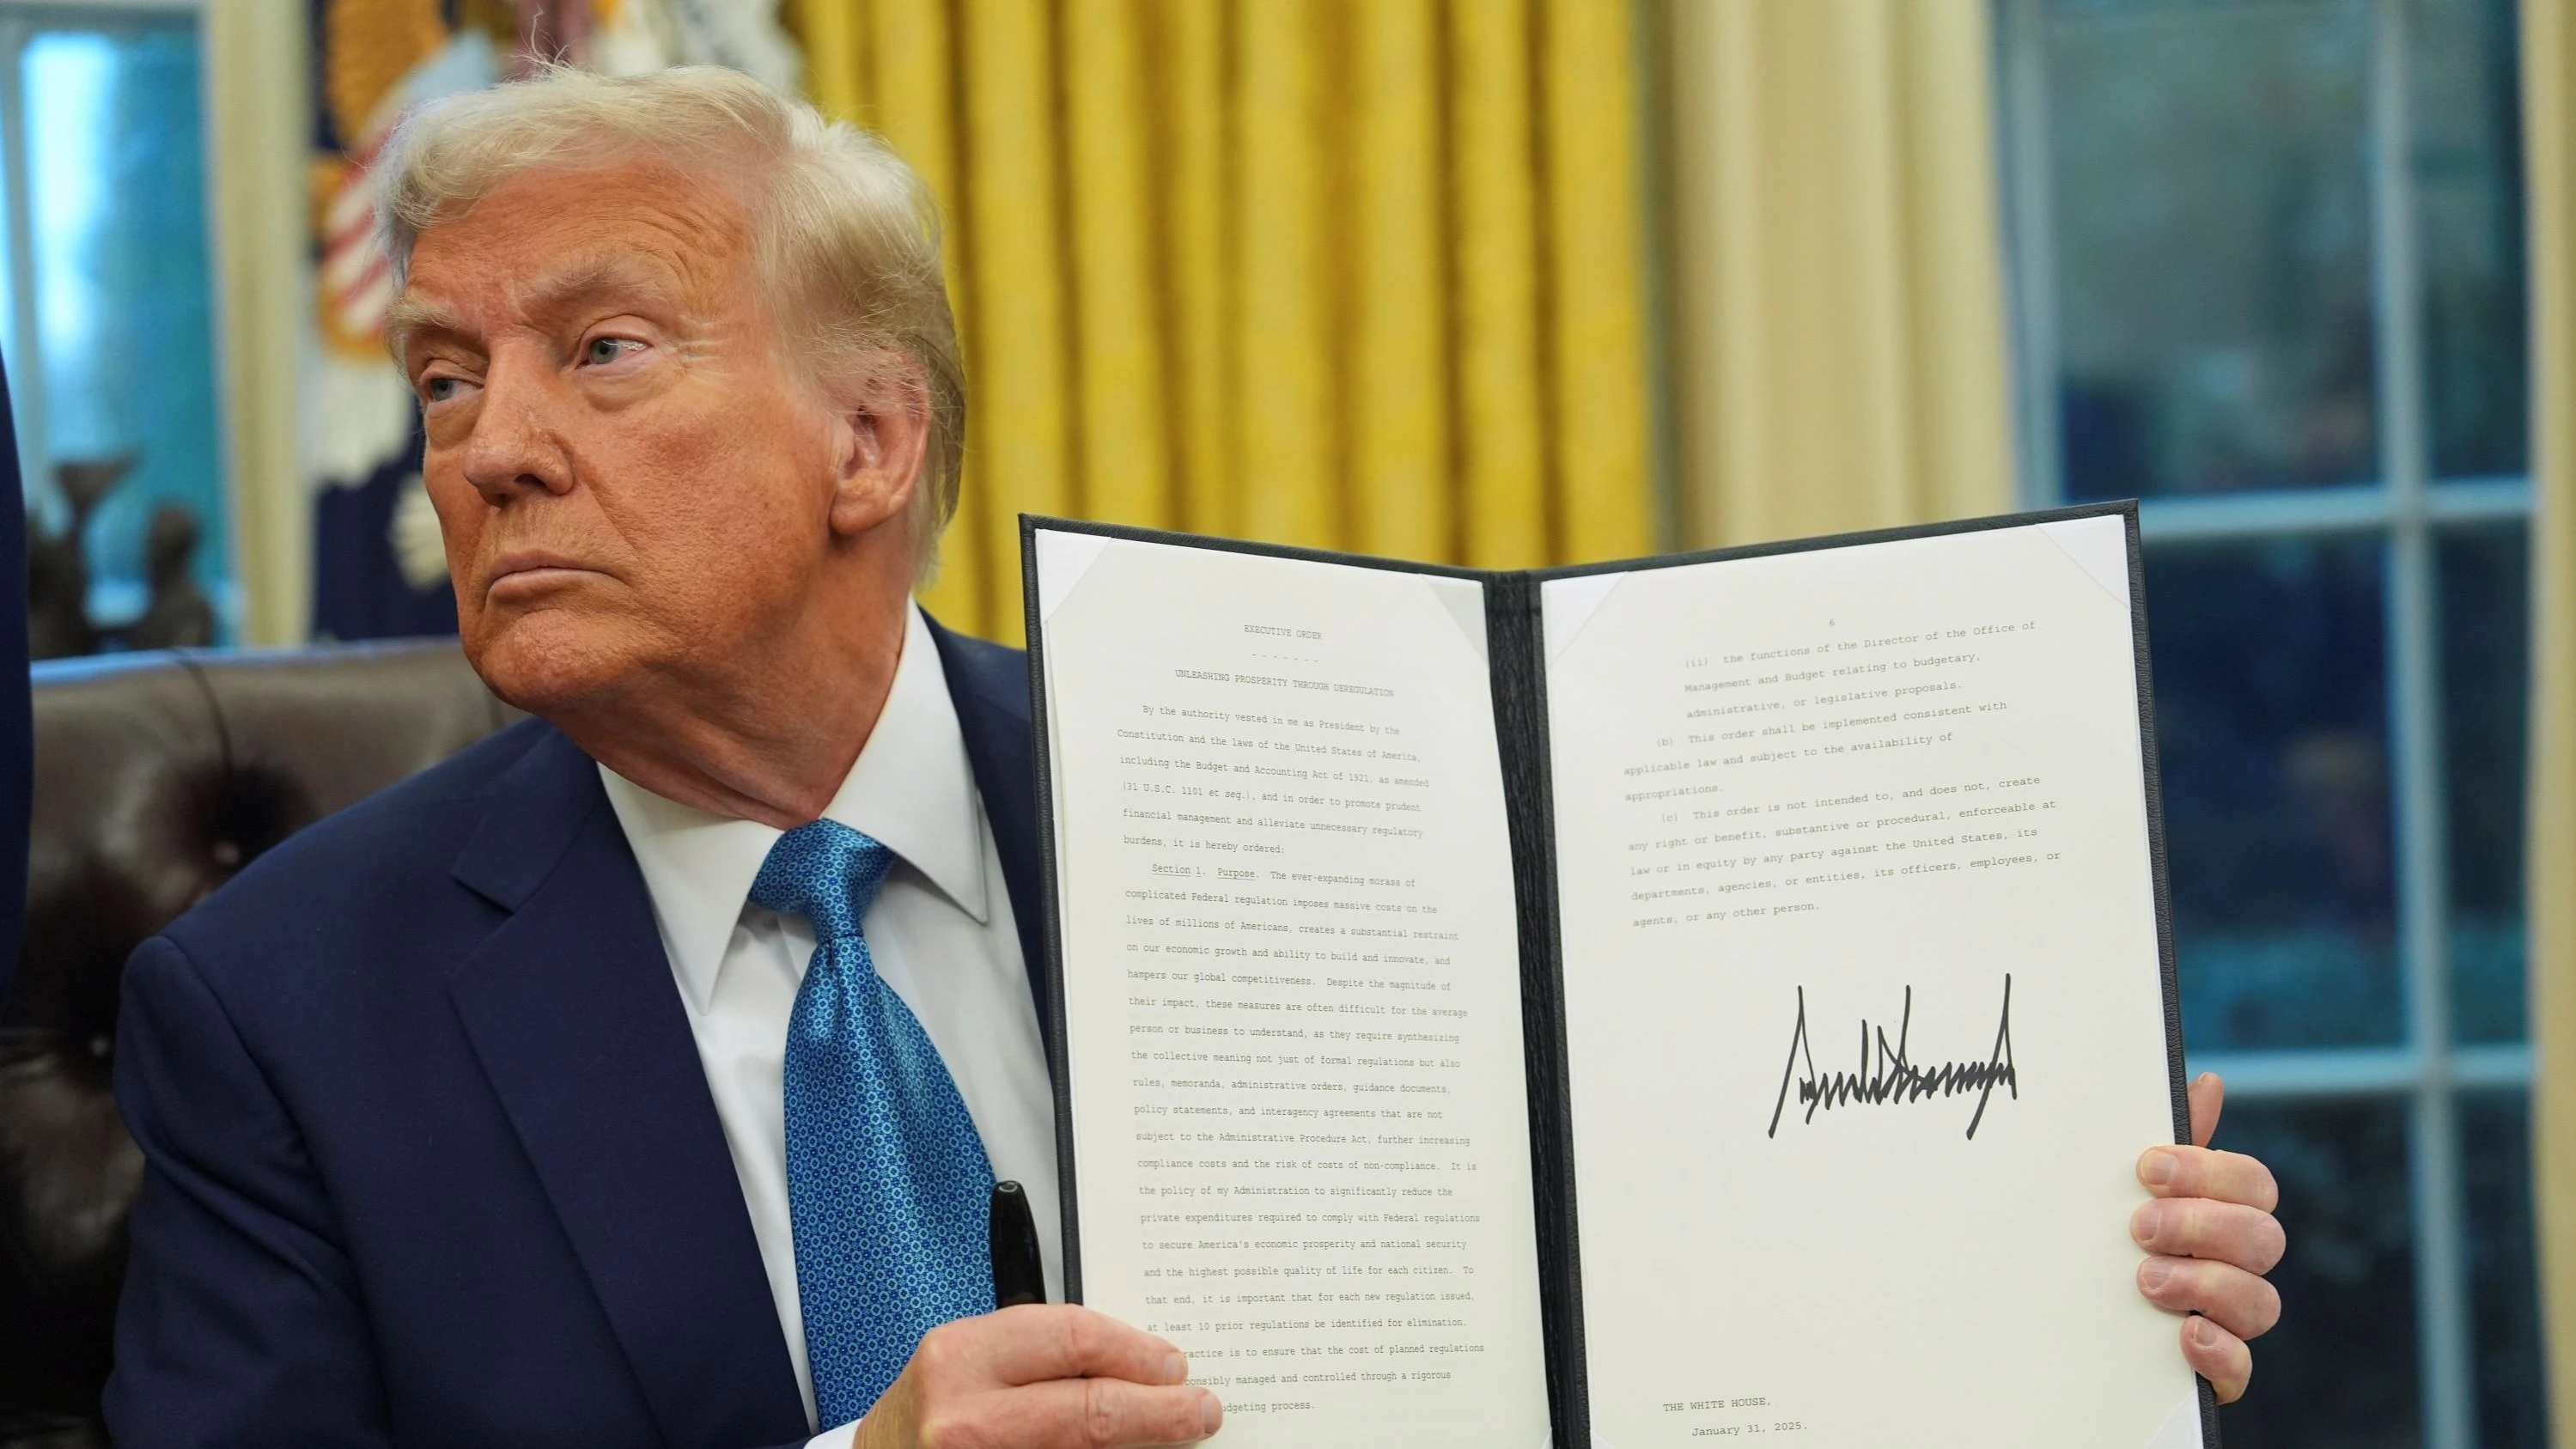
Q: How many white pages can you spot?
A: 2